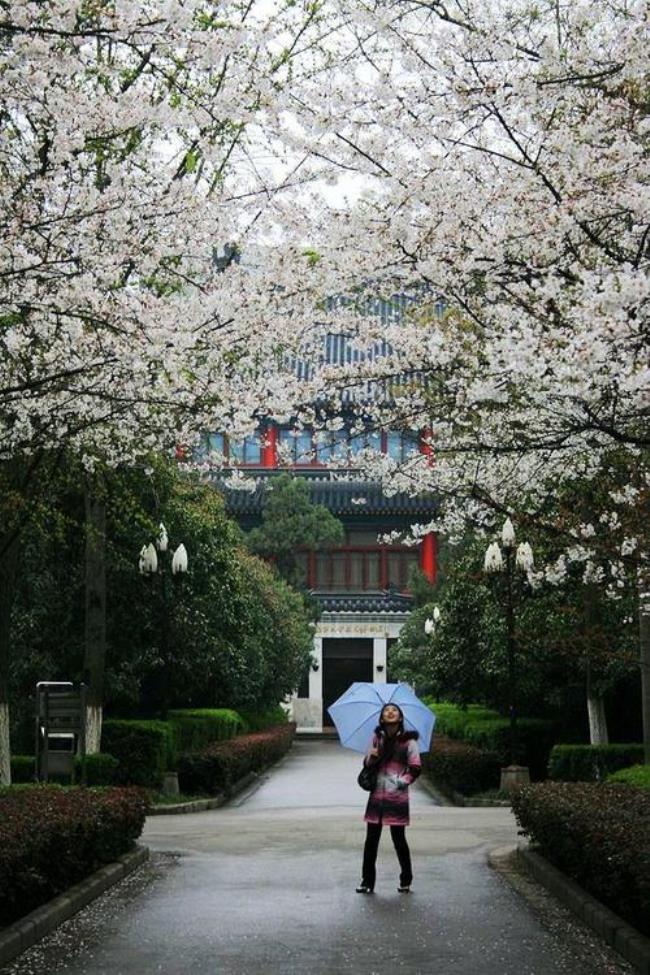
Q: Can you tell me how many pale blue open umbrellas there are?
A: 1